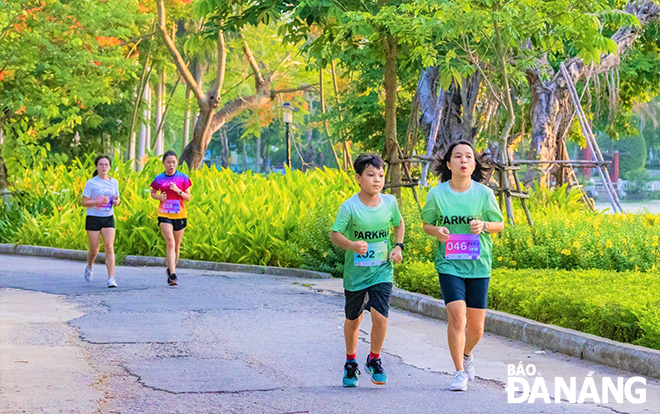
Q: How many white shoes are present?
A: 4